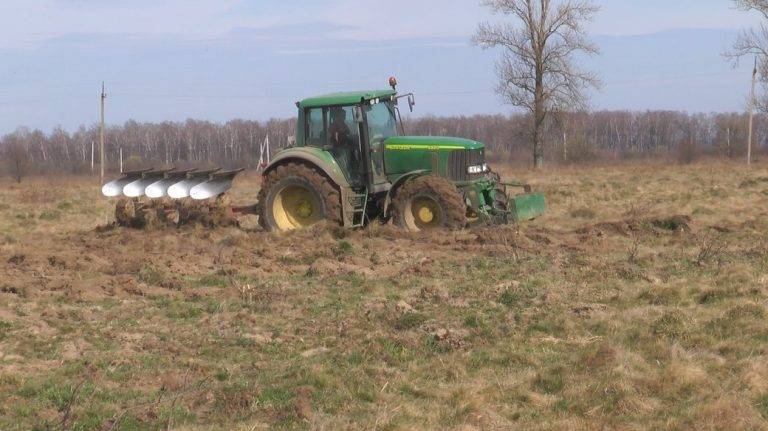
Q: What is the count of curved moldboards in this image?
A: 5